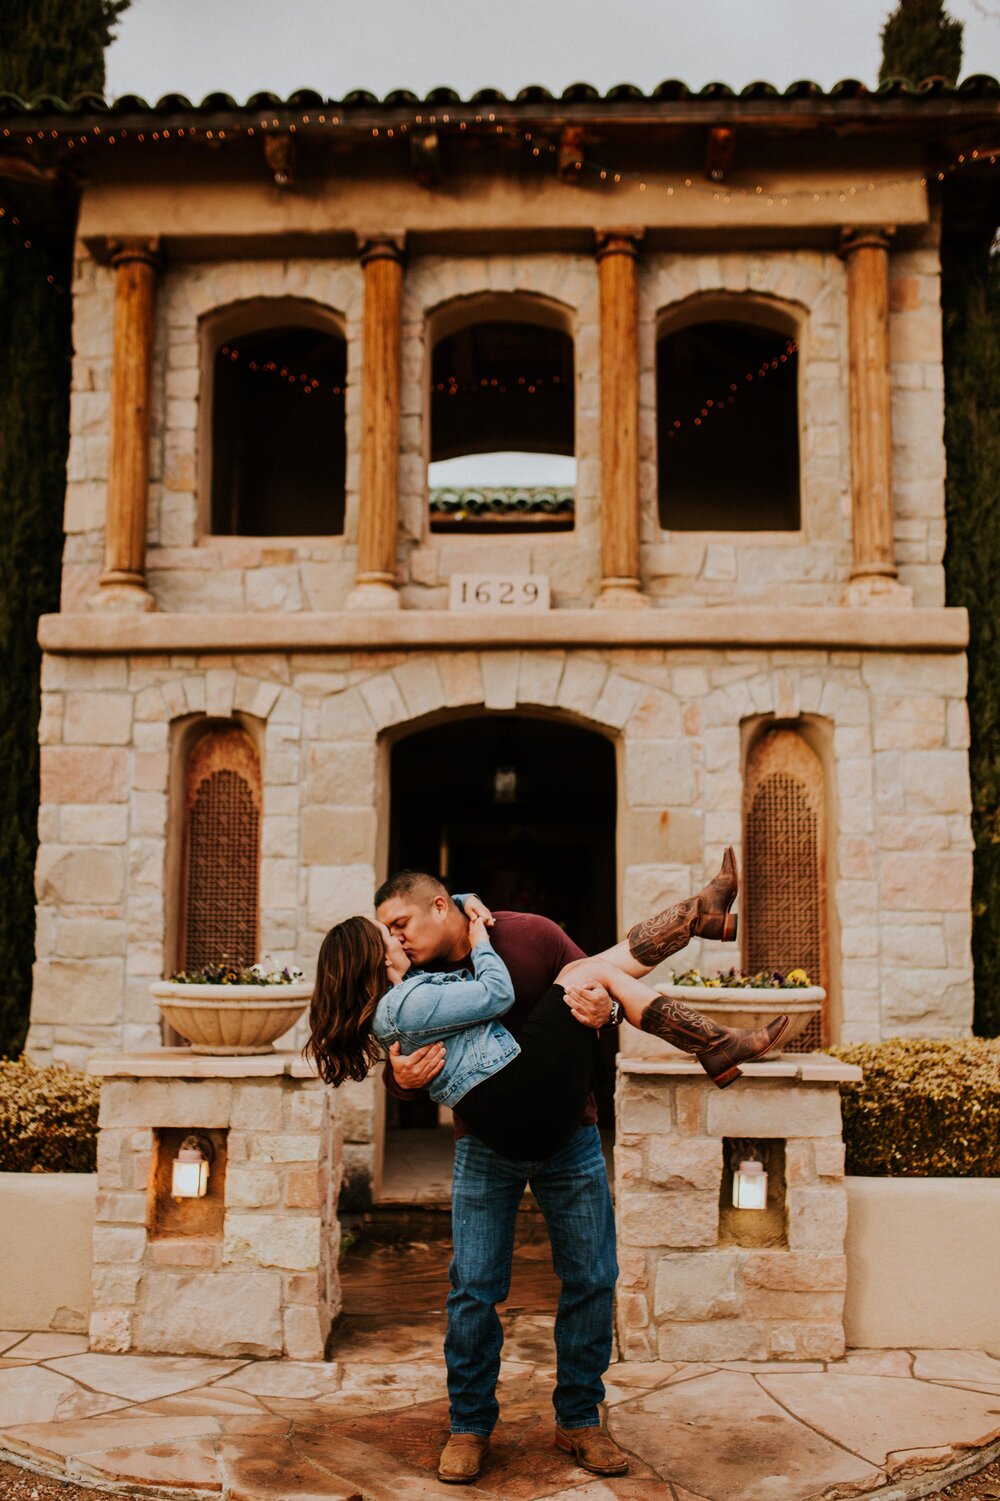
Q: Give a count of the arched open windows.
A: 3